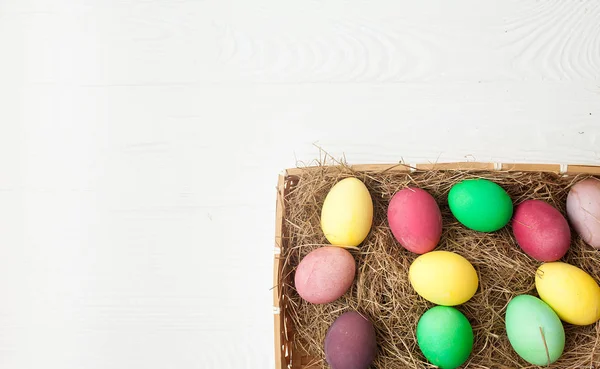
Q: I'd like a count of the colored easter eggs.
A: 11